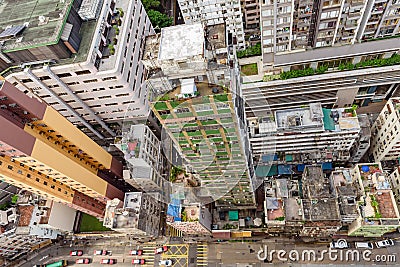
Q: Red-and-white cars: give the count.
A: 7